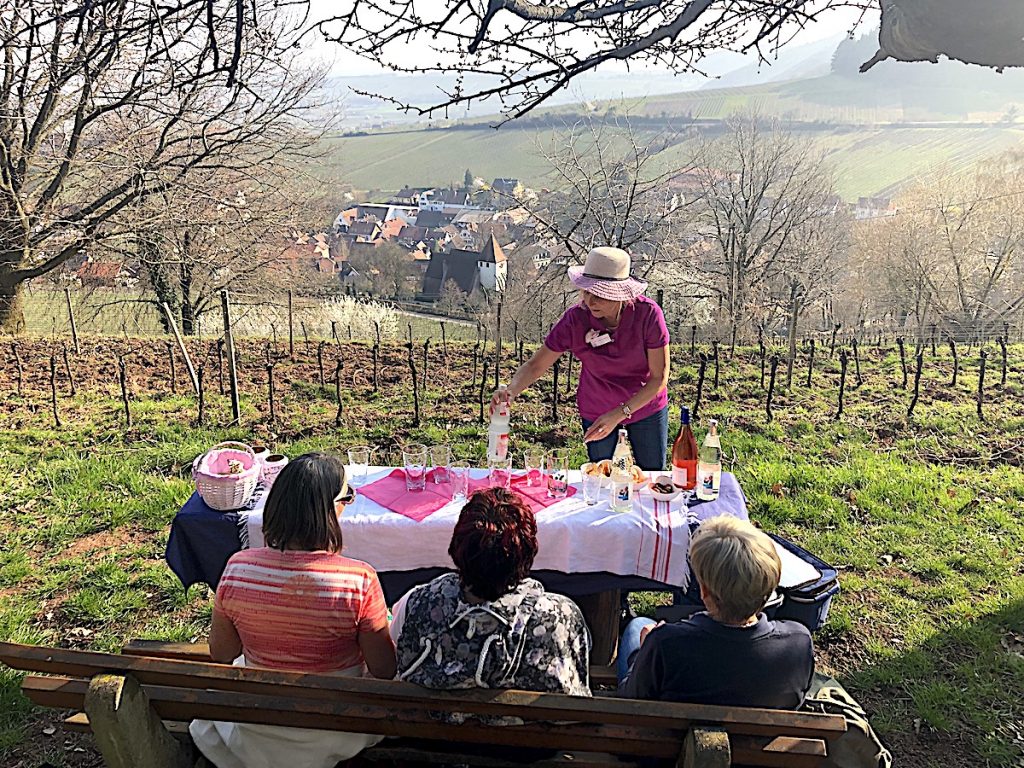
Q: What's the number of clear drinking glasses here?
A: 8